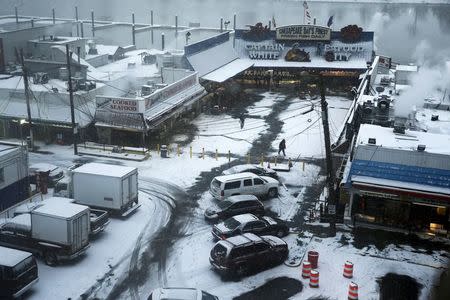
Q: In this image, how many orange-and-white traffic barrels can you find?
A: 4